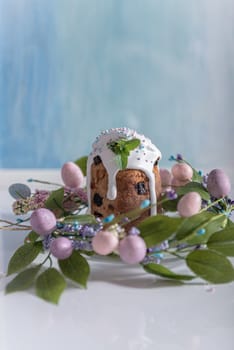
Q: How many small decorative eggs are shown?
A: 9